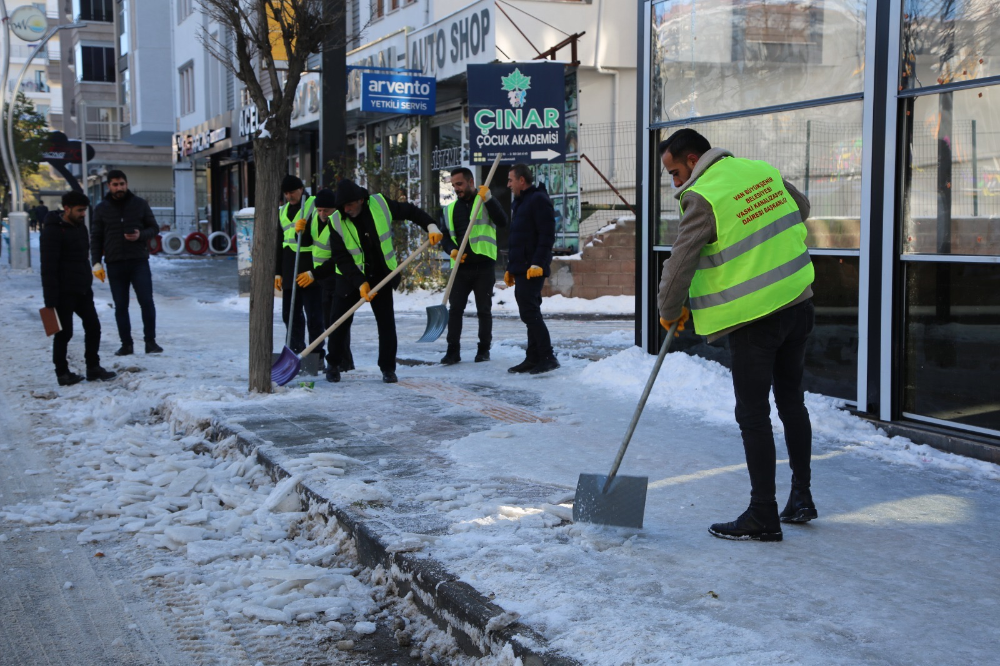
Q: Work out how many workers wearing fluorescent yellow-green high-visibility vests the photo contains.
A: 5